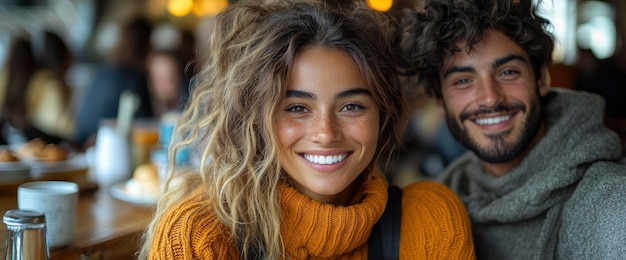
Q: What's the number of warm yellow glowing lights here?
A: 3